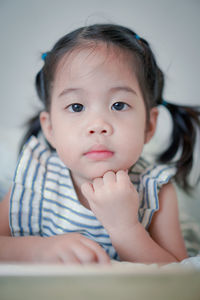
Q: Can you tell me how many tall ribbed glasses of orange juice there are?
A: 0